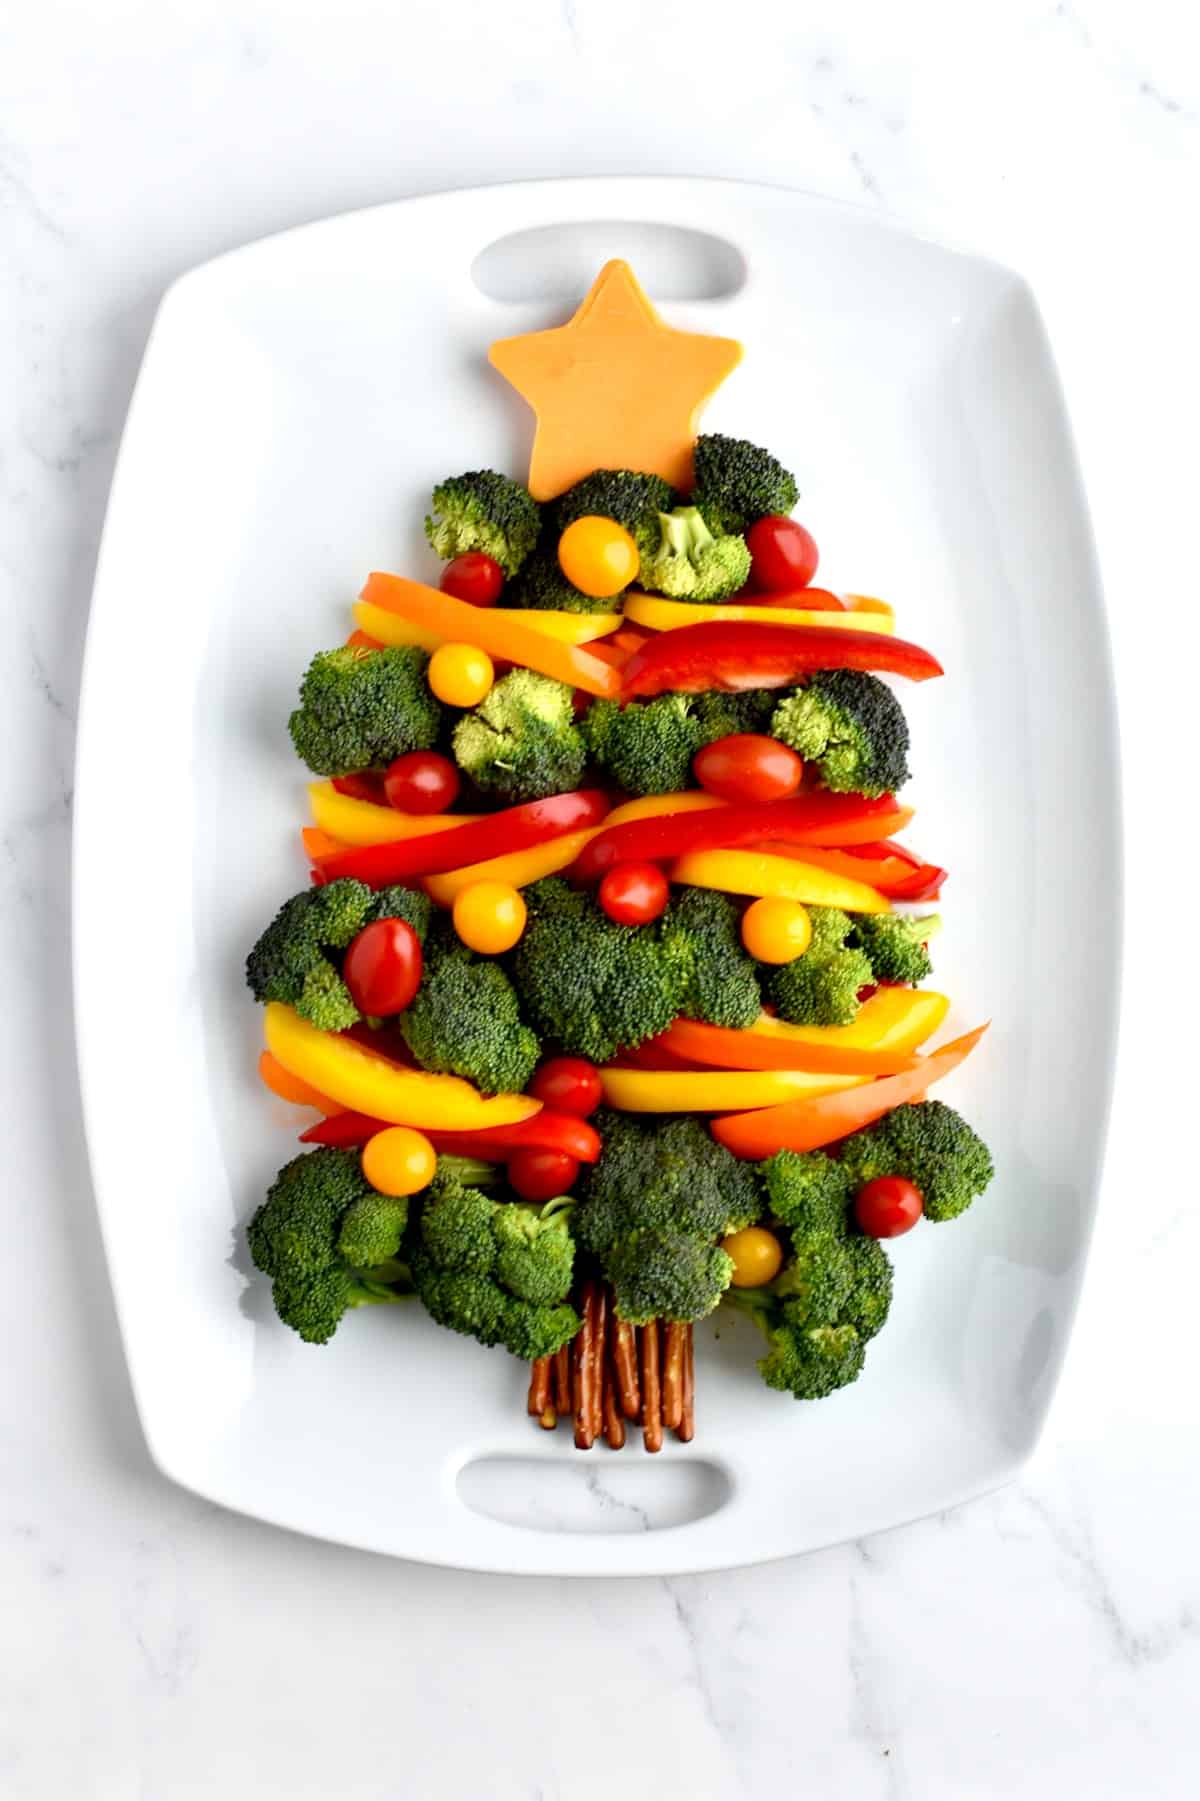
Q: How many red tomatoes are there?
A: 9